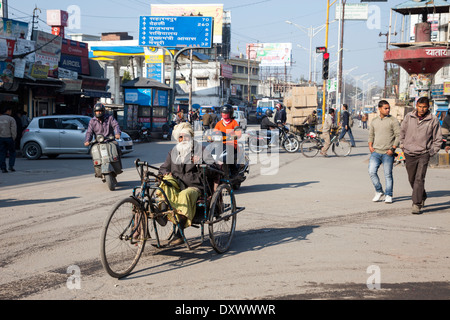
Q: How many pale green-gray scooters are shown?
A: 1